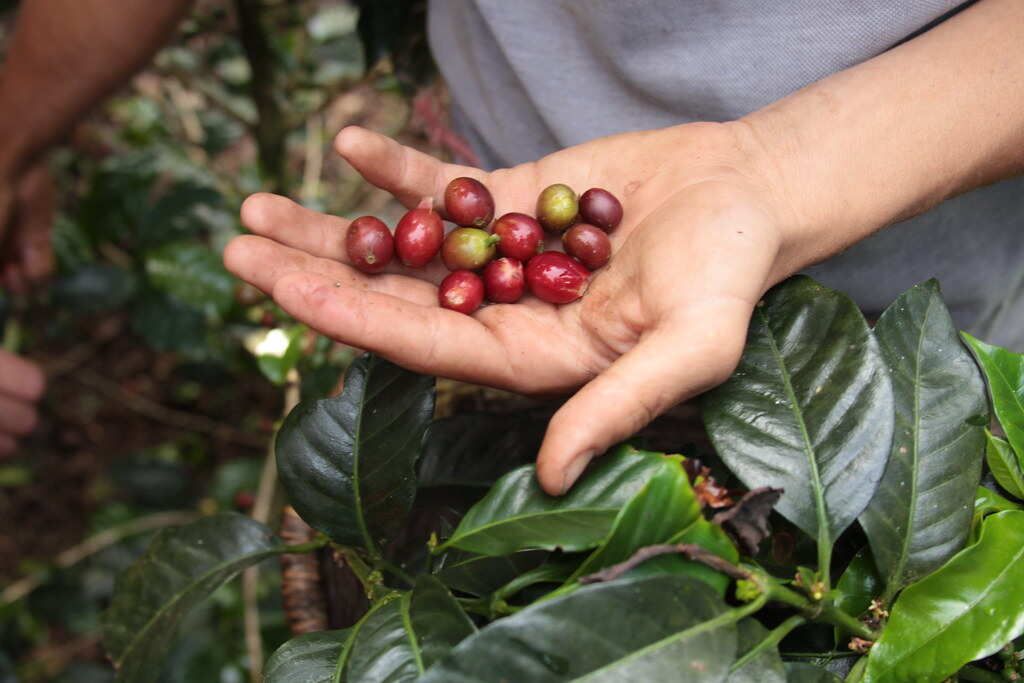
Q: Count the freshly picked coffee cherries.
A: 11